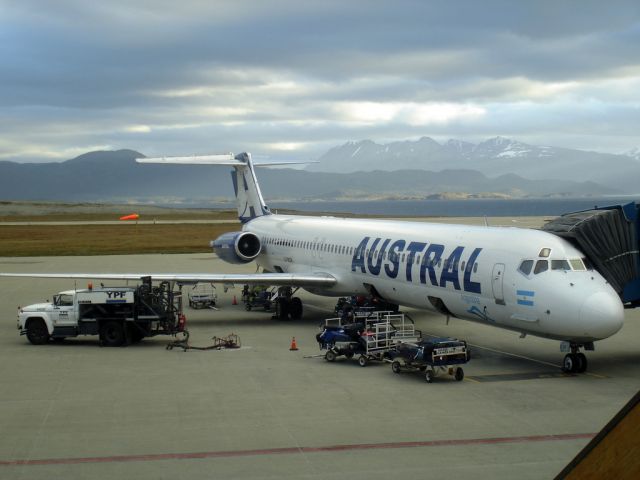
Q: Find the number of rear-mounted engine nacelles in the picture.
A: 1